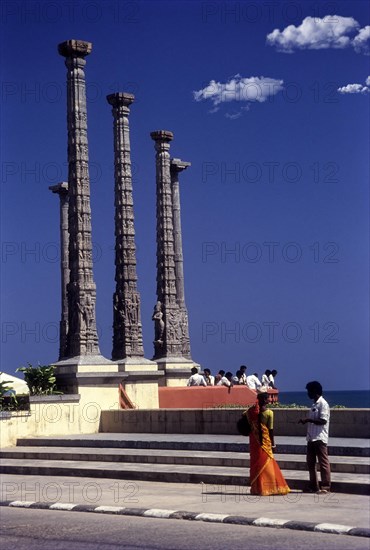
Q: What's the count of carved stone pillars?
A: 5